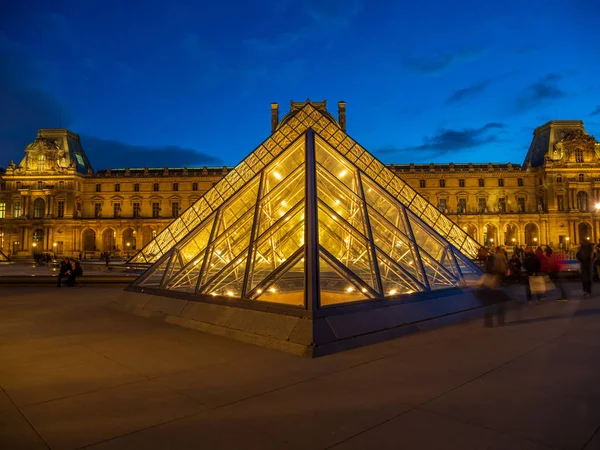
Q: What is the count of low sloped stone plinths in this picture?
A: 1